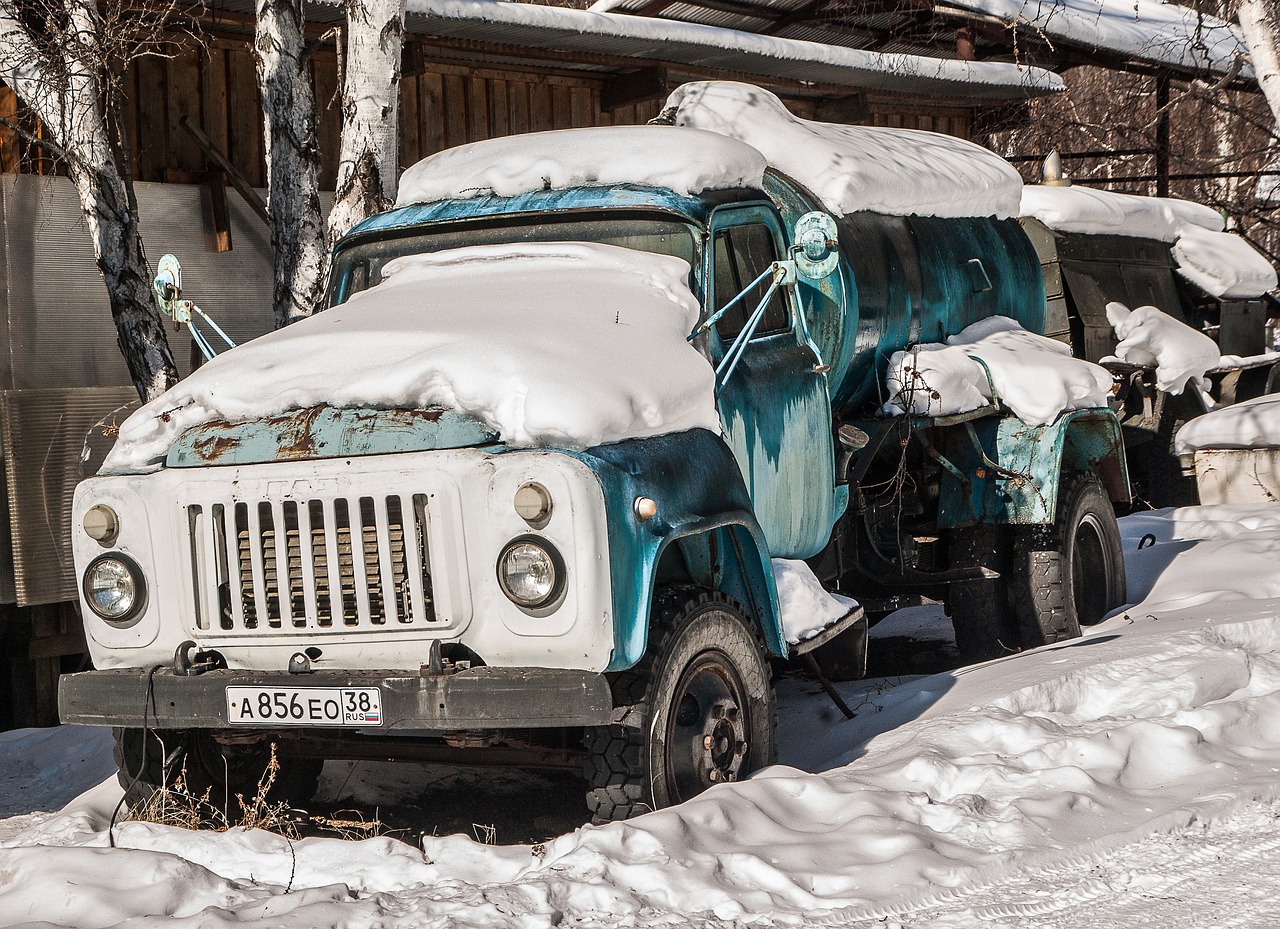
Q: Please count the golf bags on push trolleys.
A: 0